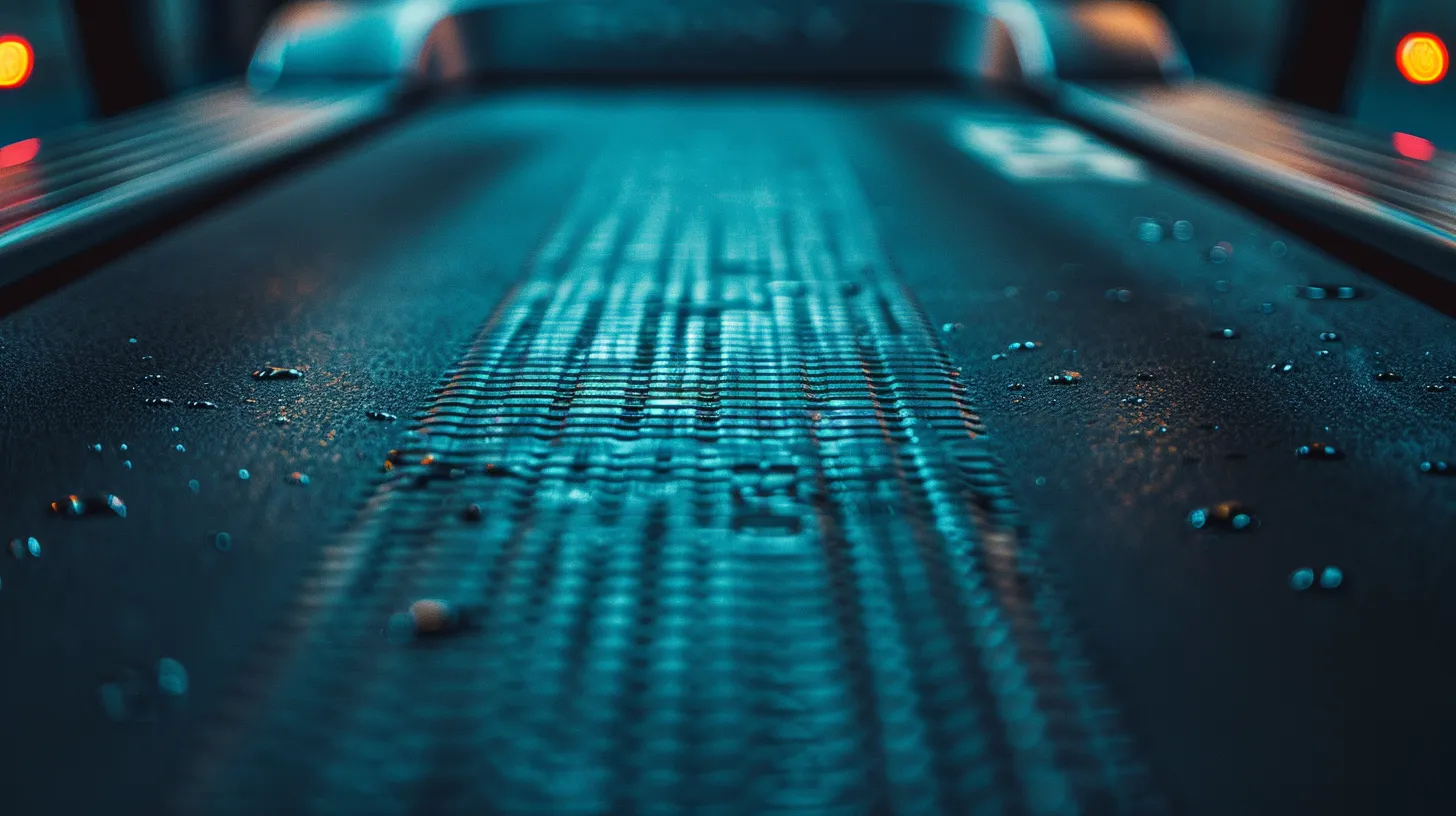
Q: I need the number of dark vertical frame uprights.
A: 2